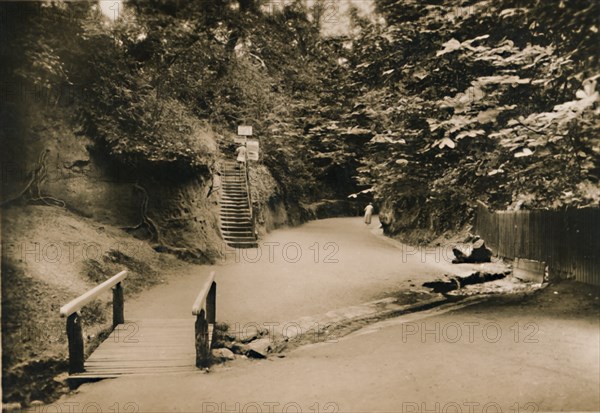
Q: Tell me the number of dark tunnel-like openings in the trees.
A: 1